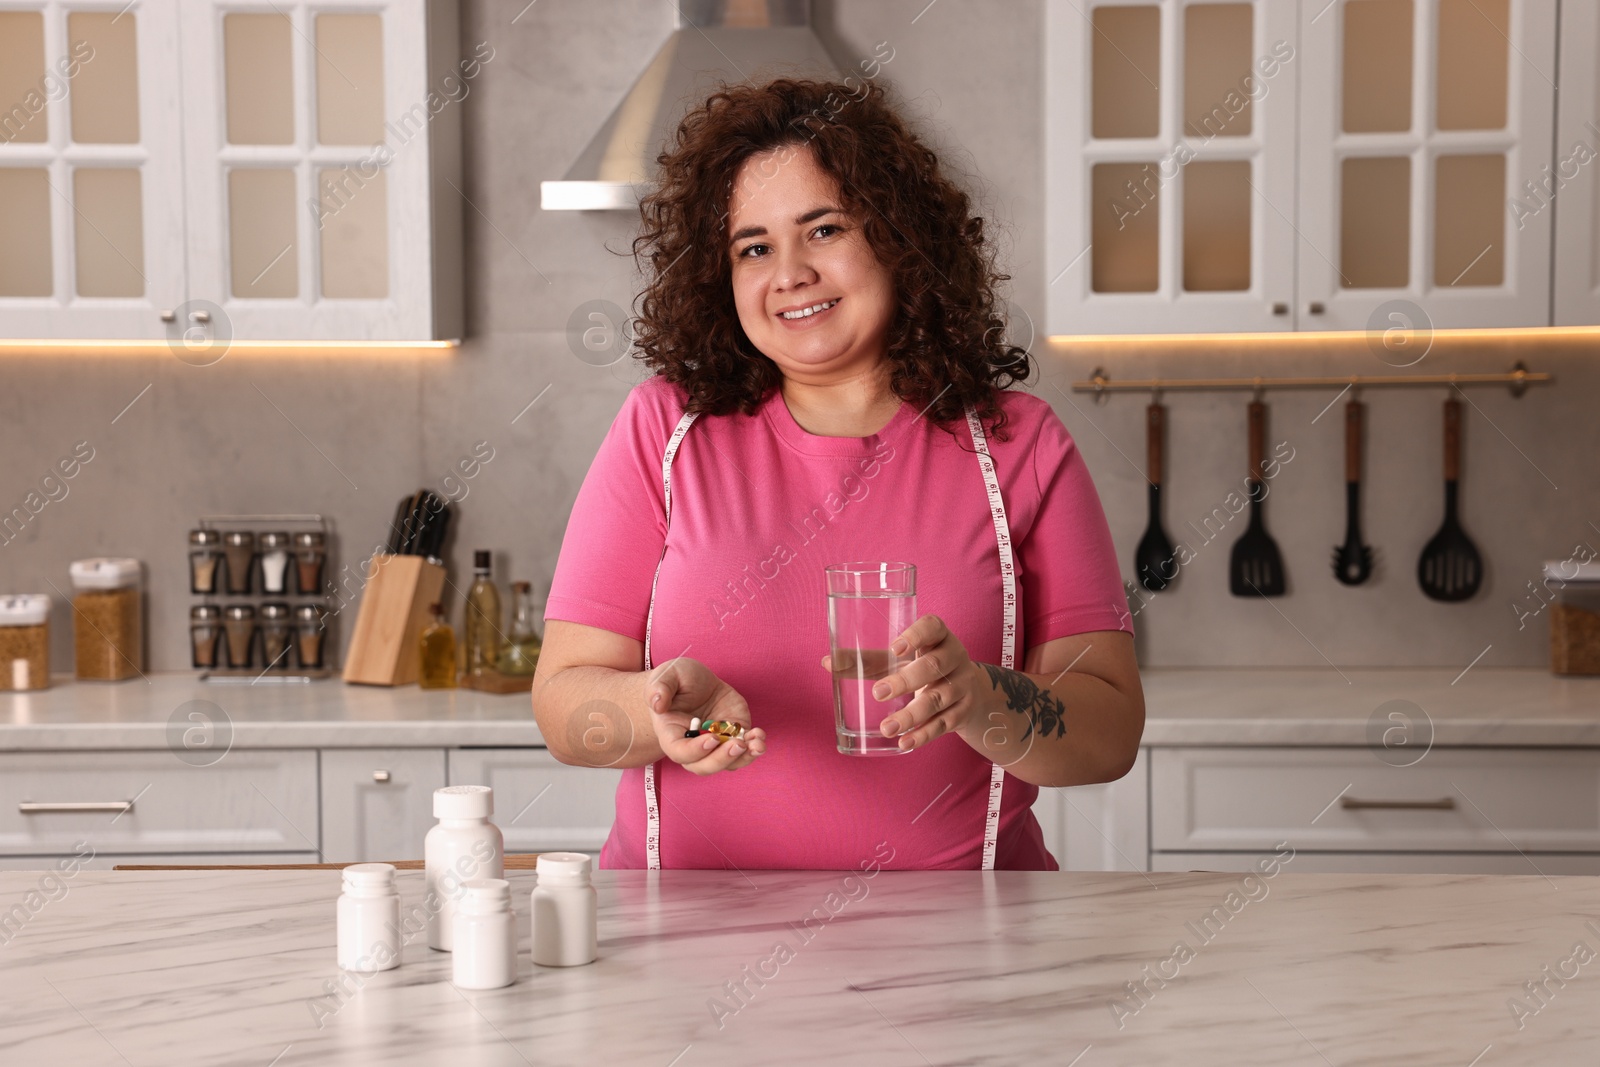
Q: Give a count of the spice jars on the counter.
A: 8